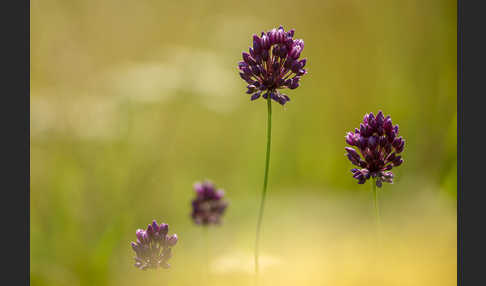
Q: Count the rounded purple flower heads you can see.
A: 4